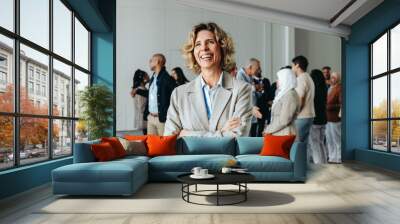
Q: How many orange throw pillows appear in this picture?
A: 5